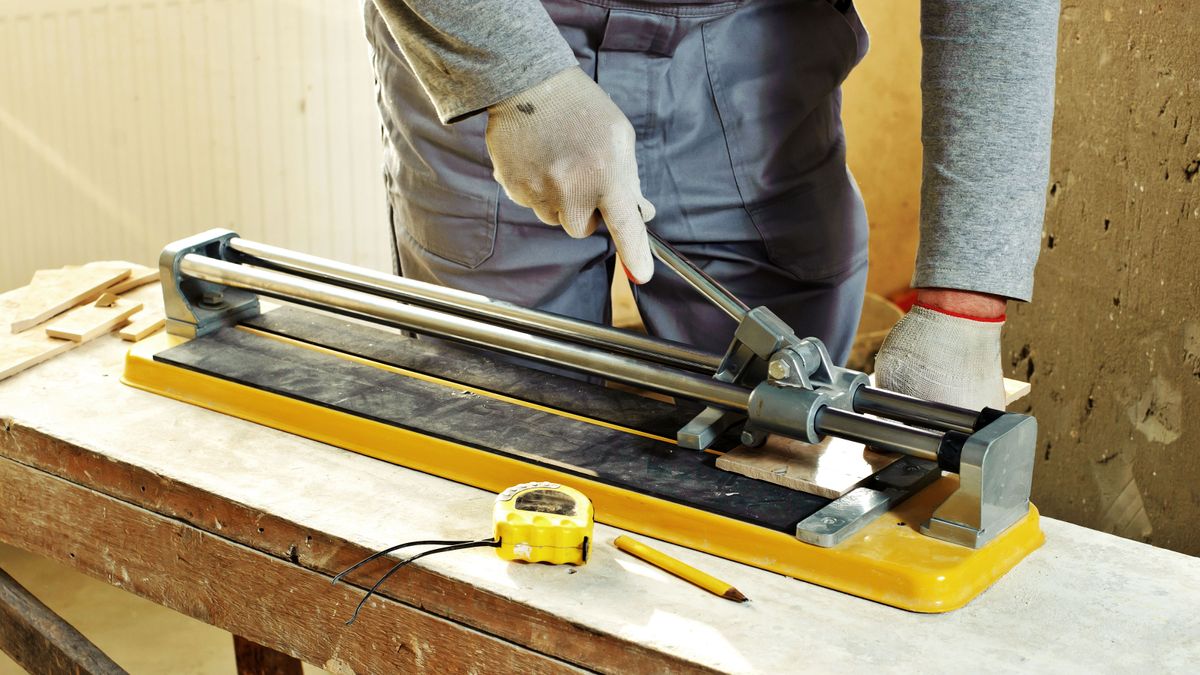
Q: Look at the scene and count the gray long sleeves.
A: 2